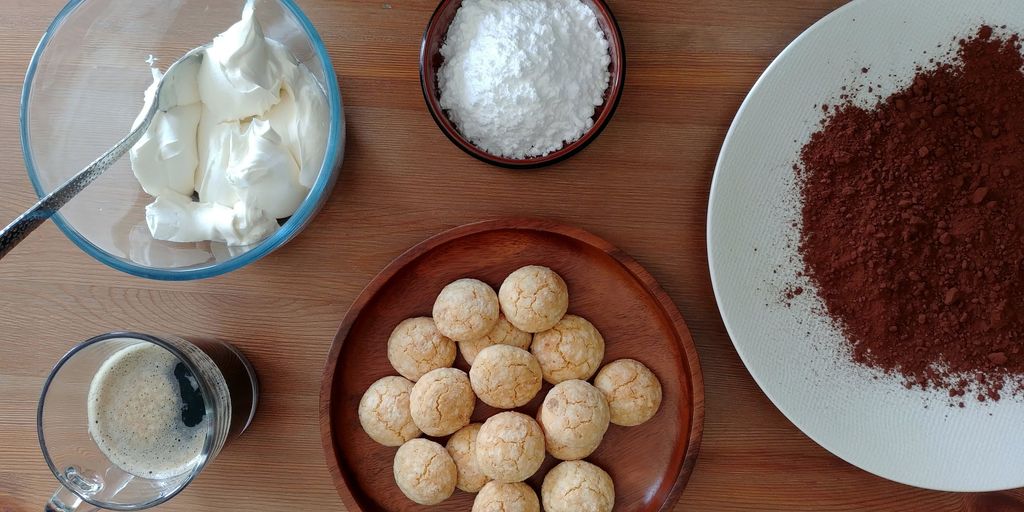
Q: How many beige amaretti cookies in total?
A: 15